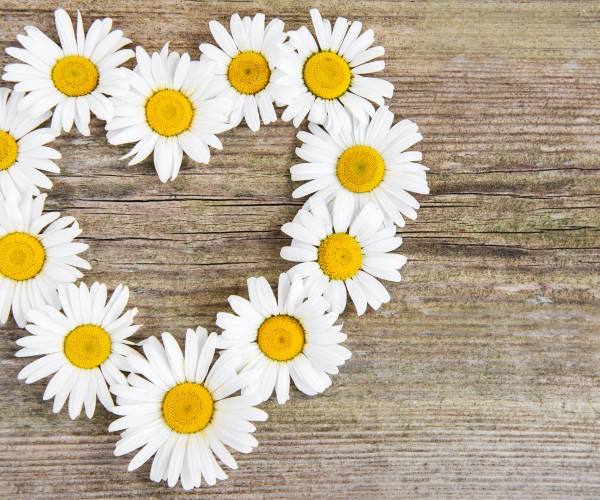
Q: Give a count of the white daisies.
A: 11